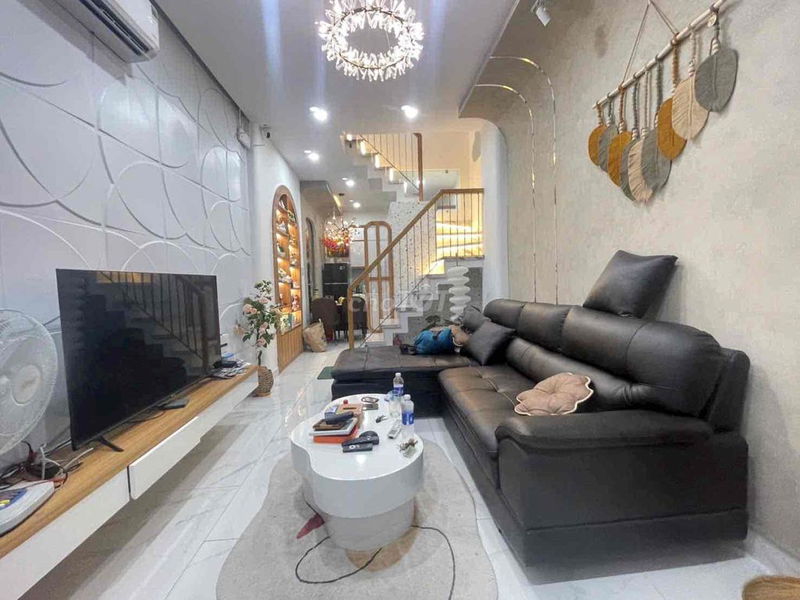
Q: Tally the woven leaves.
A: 9